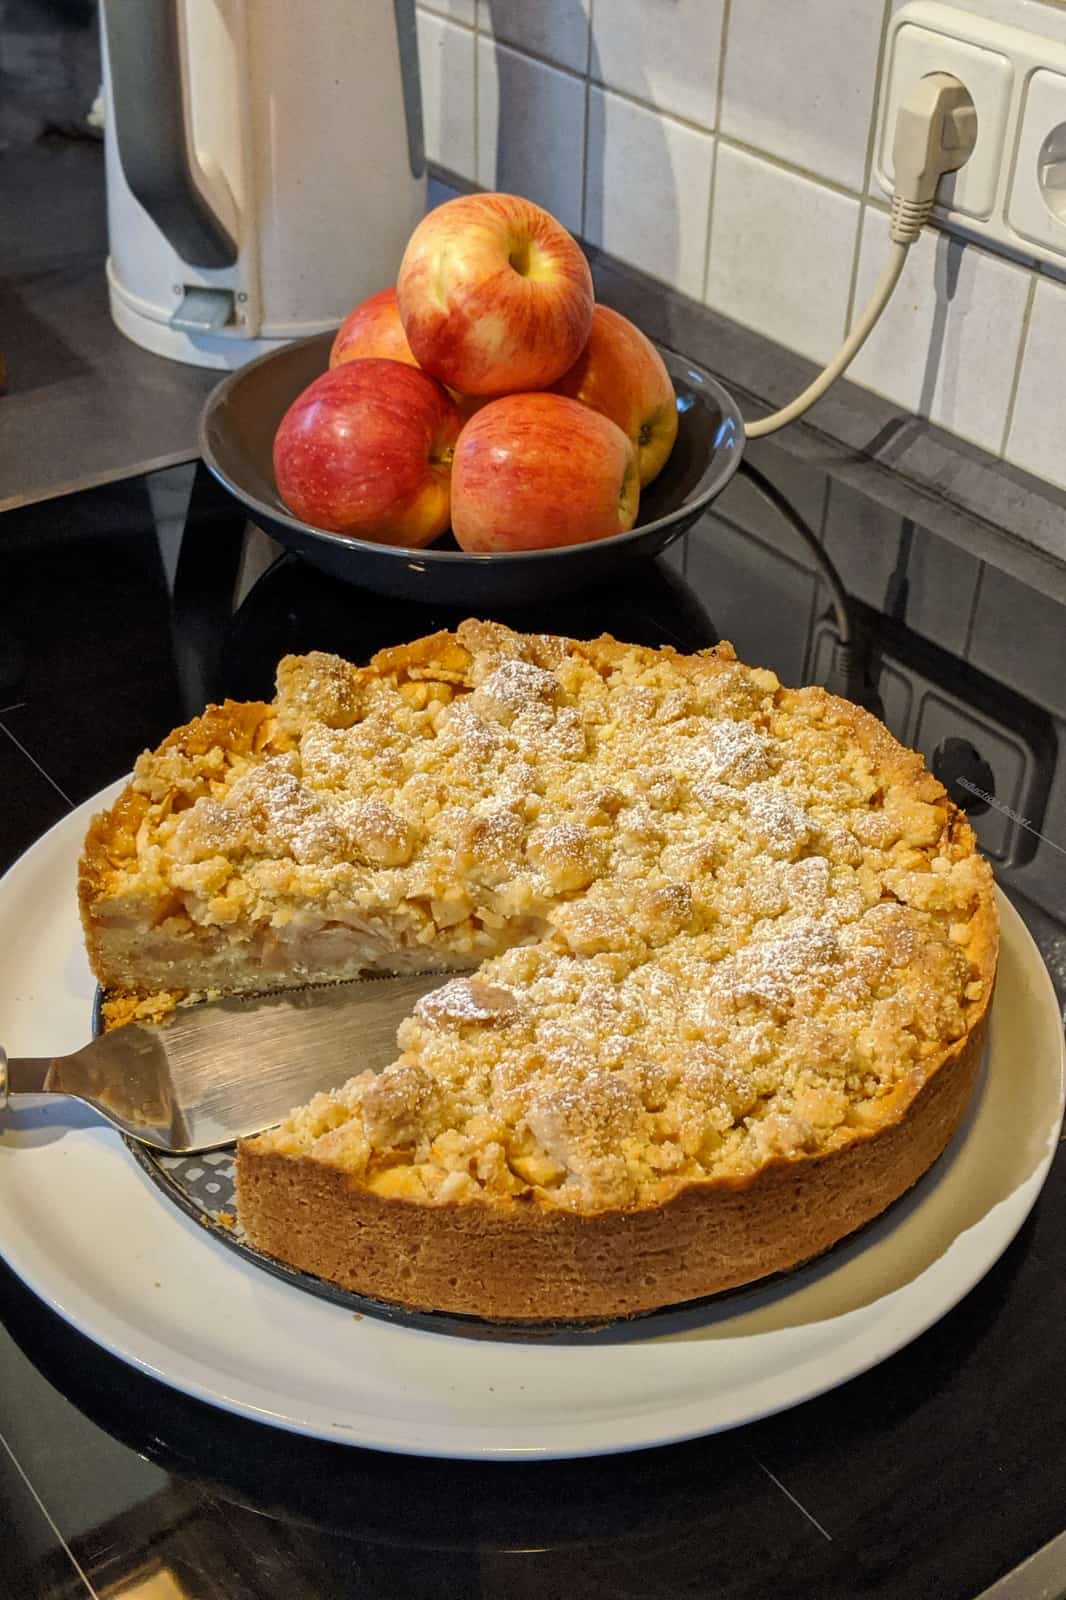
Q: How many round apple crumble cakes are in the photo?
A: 1